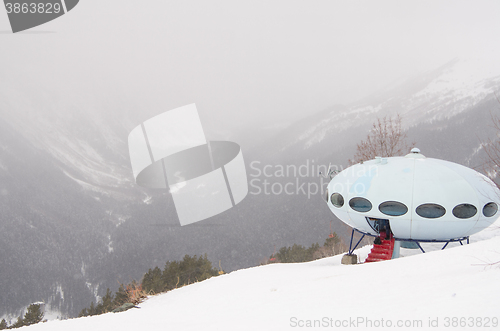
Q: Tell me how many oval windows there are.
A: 6